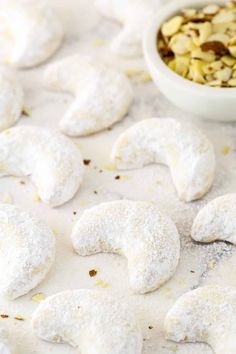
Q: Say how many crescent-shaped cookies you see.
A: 11